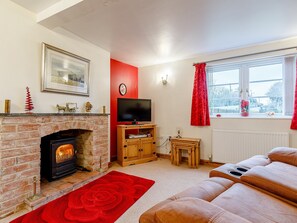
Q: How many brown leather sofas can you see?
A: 1